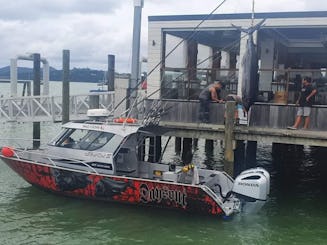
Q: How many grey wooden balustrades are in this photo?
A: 2